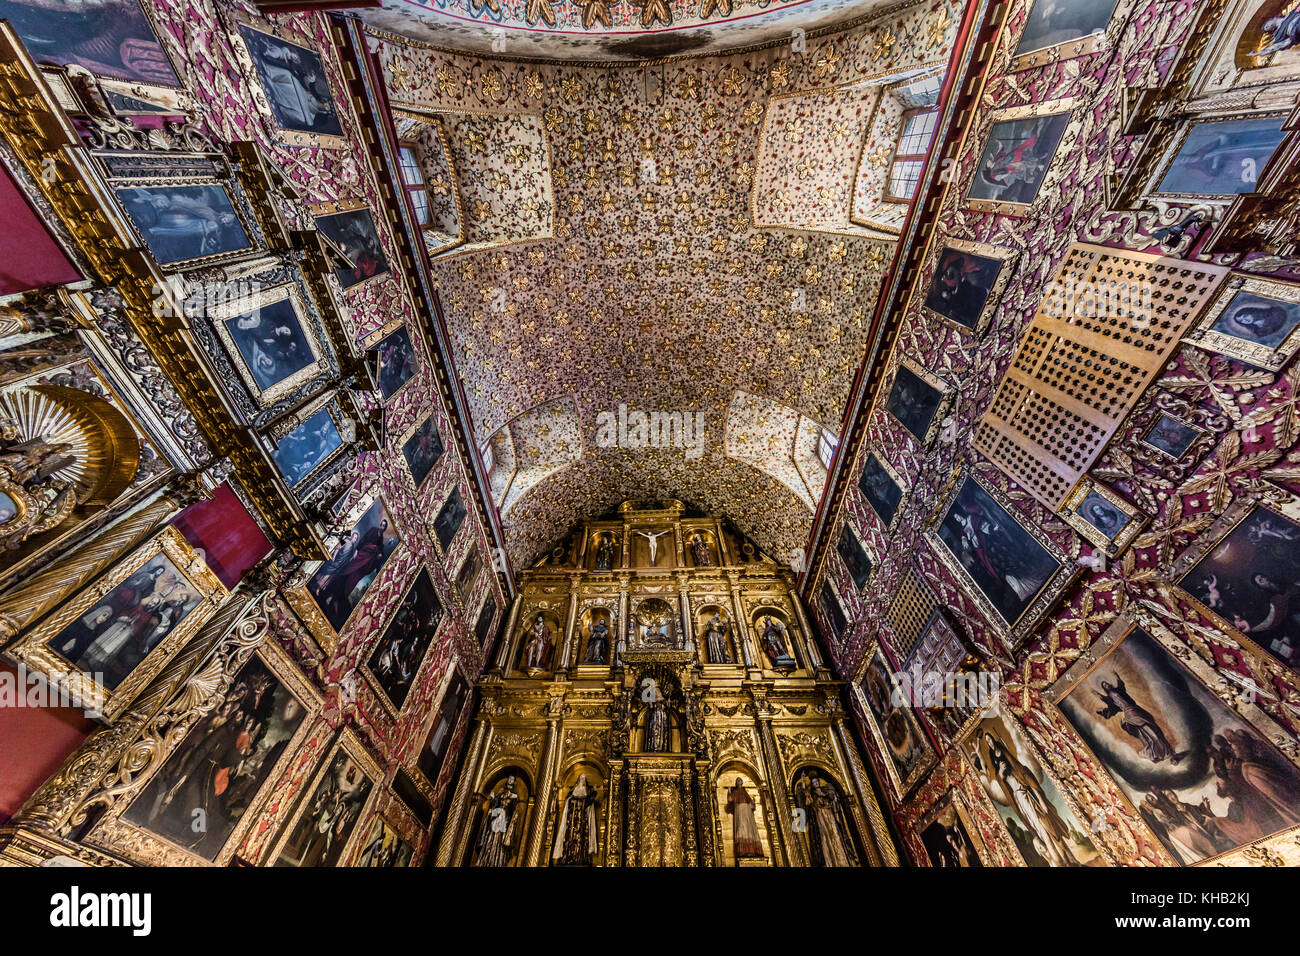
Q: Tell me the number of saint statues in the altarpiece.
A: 11